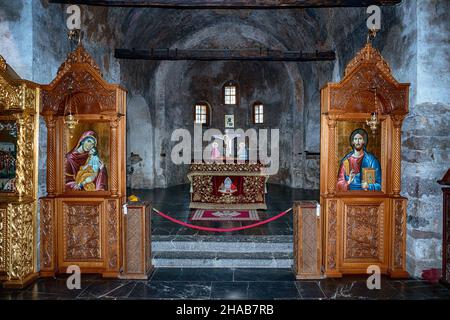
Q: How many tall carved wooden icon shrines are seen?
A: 2